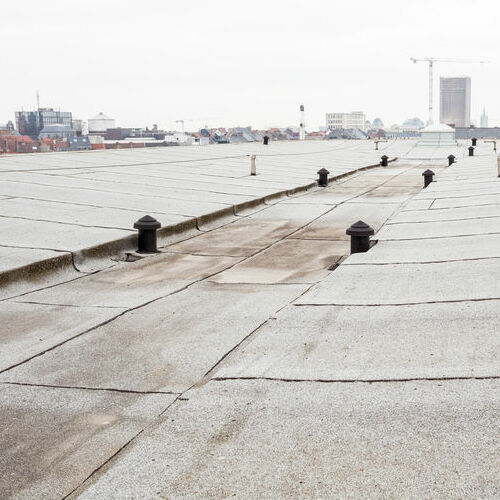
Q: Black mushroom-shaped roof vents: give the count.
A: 9